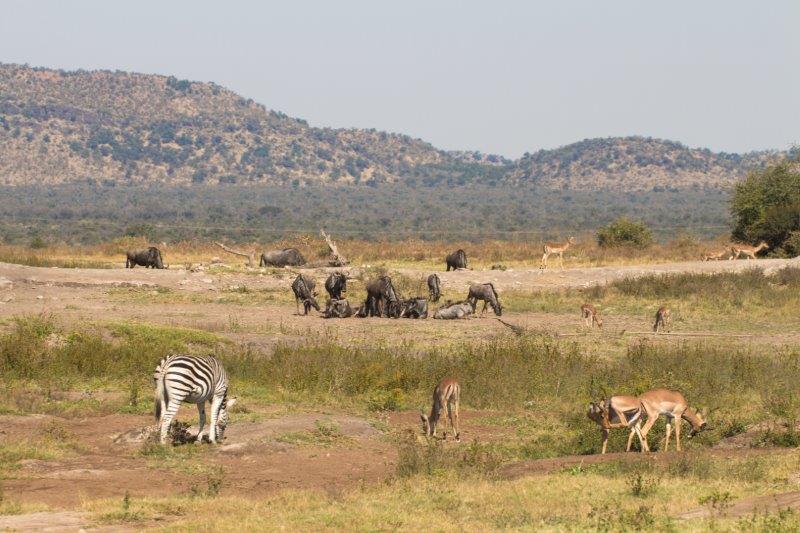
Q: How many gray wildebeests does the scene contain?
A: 11